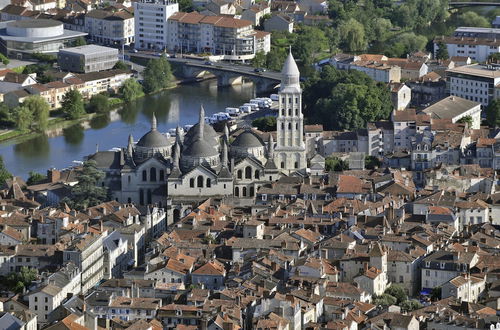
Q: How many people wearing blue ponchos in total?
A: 0